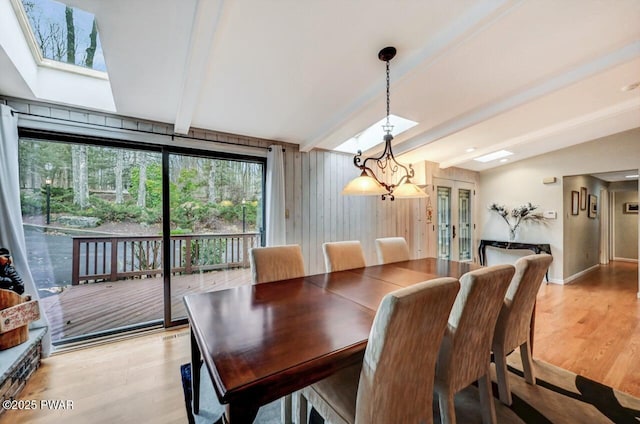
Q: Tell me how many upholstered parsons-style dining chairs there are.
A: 6